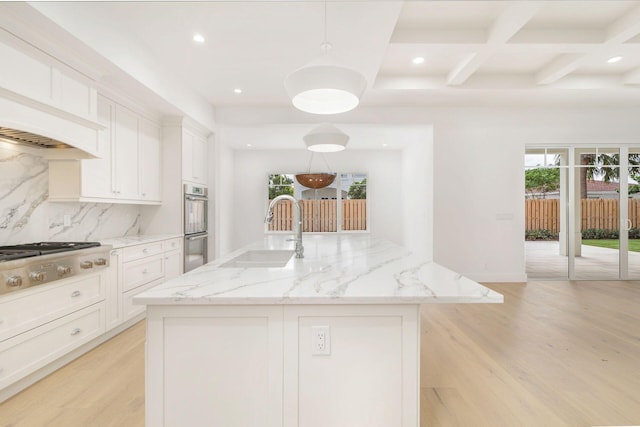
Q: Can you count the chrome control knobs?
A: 5